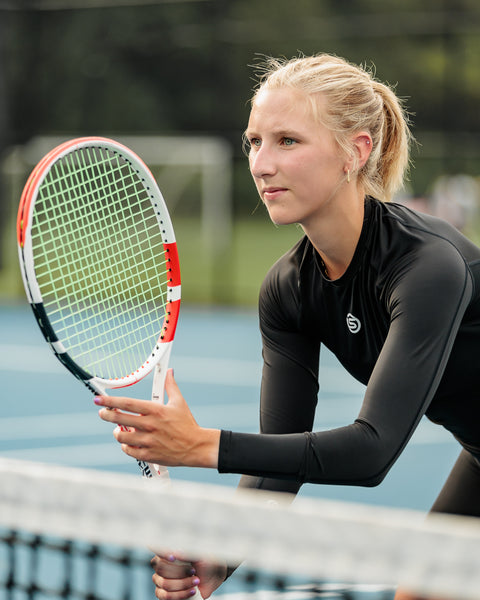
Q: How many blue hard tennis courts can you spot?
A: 1